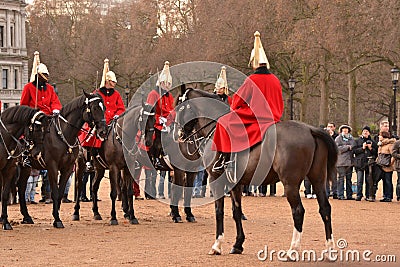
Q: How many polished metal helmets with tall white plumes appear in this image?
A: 5